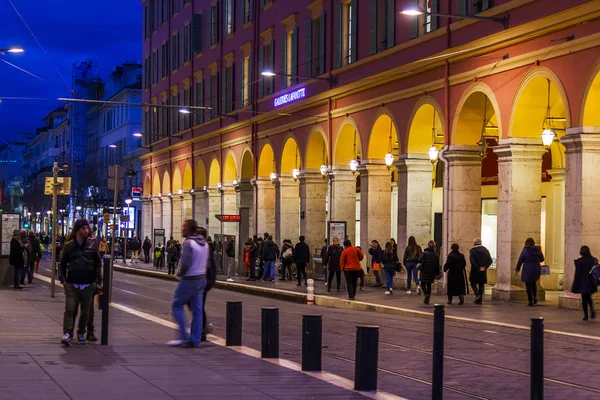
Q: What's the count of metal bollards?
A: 7